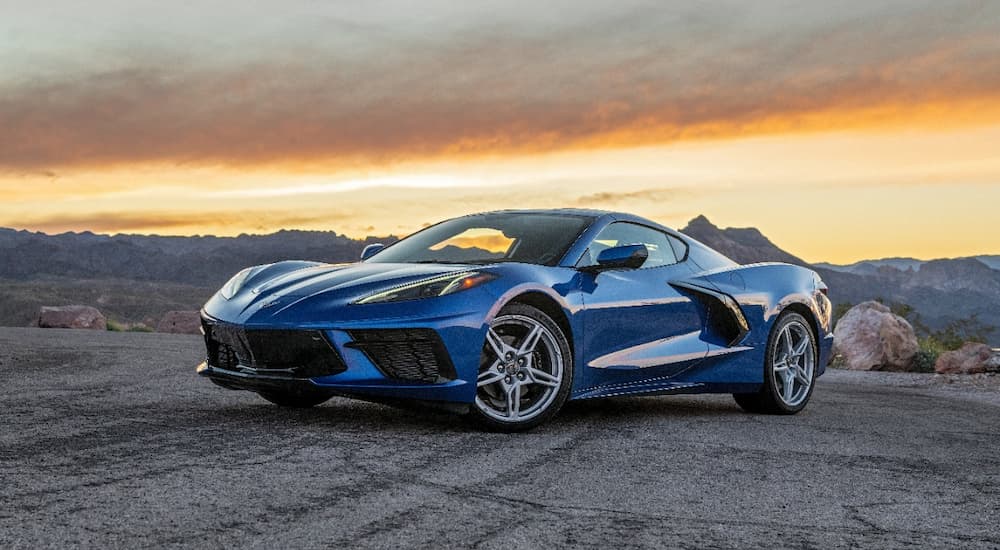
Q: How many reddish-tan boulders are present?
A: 4